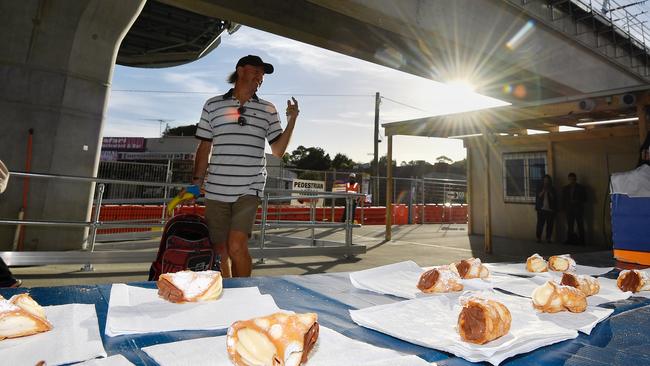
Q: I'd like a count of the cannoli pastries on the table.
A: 11